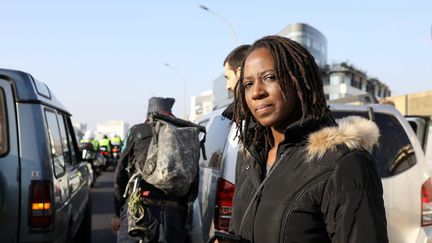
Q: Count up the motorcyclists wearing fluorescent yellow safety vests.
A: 3